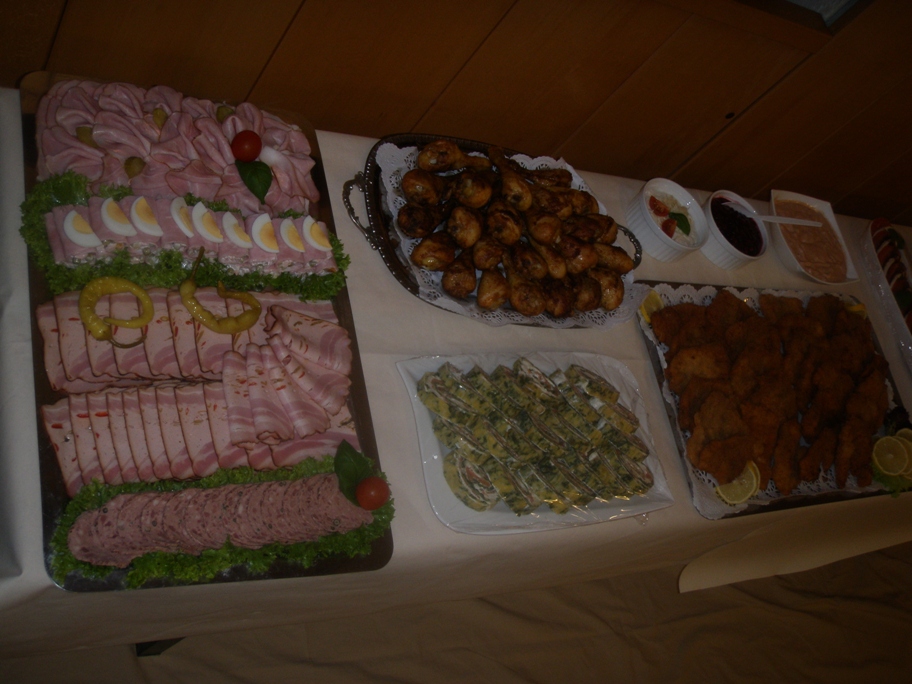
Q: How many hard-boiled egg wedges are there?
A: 9